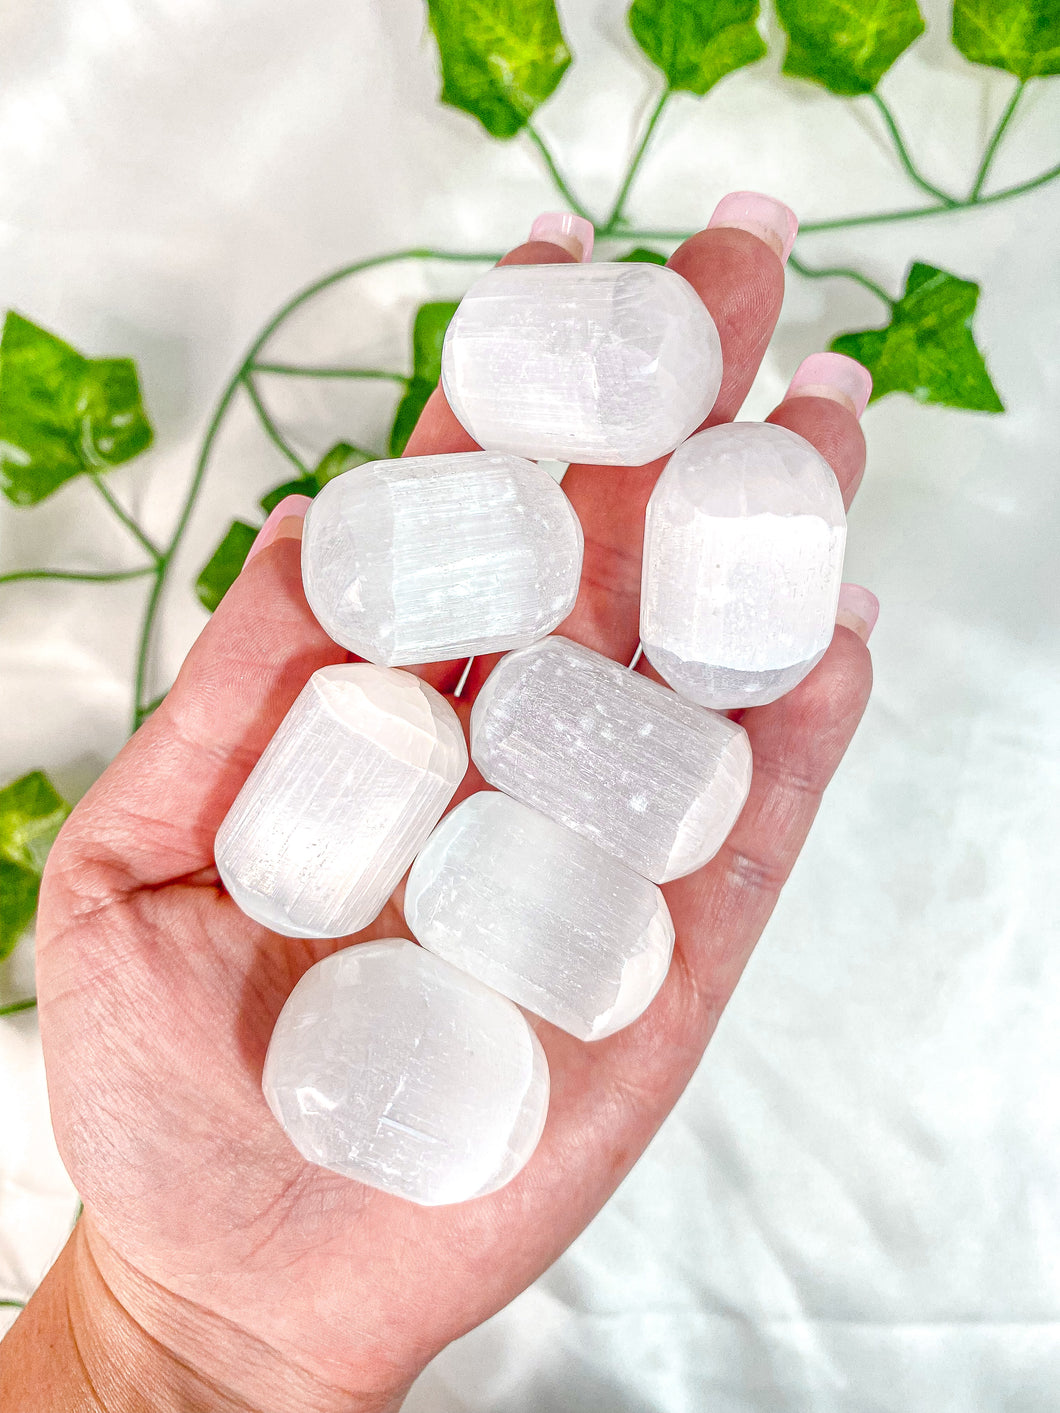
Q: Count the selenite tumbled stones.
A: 7